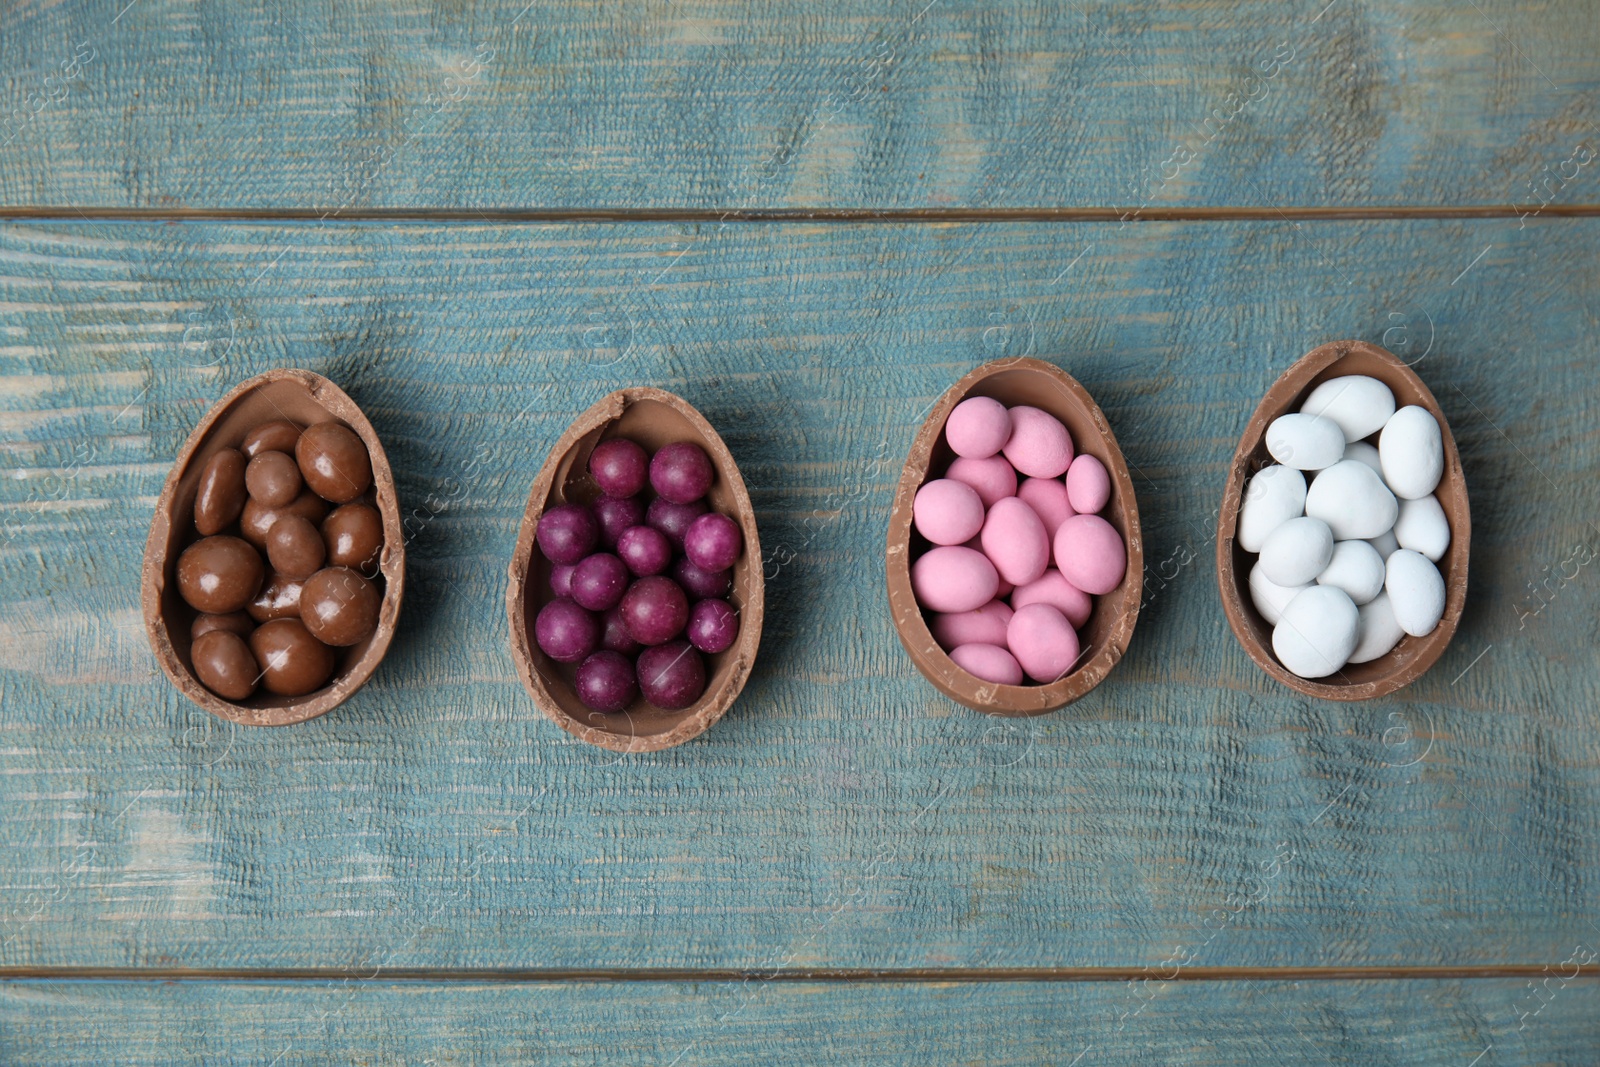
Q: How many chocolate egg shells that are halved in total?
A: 4